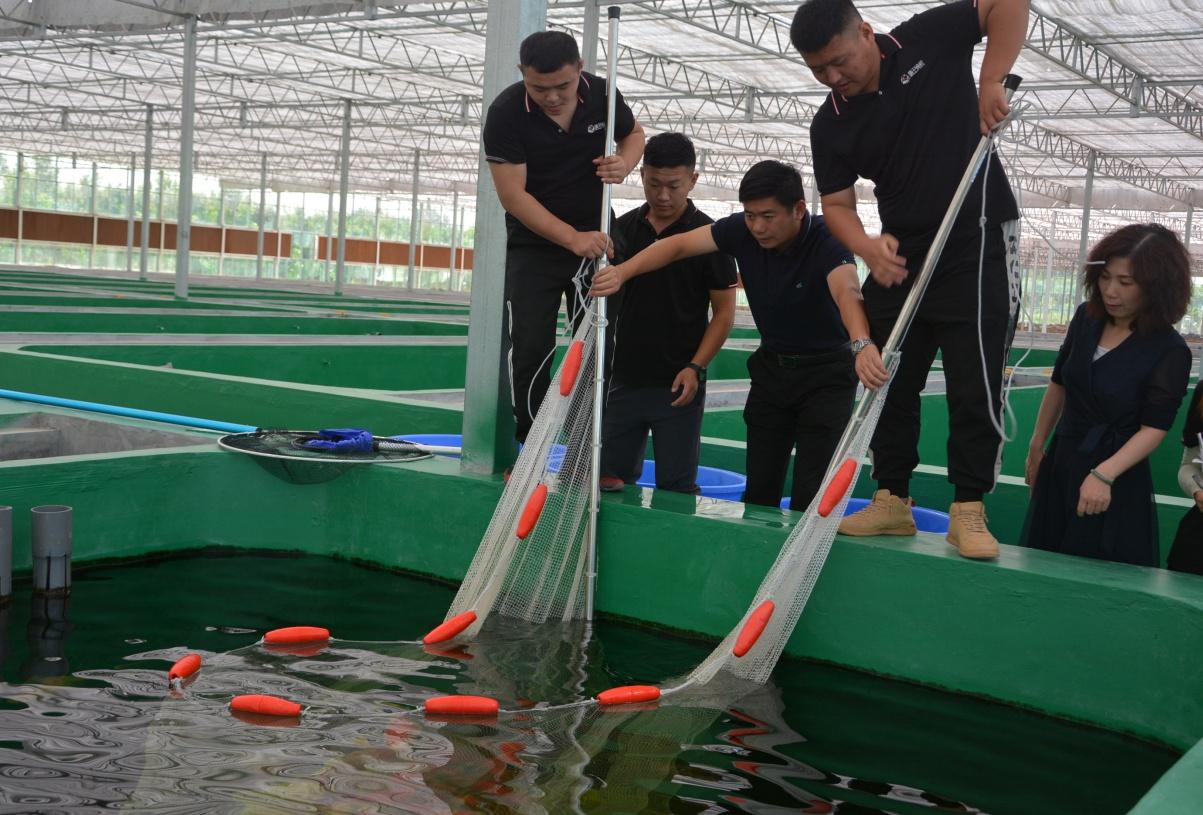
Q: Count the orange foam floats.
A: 10